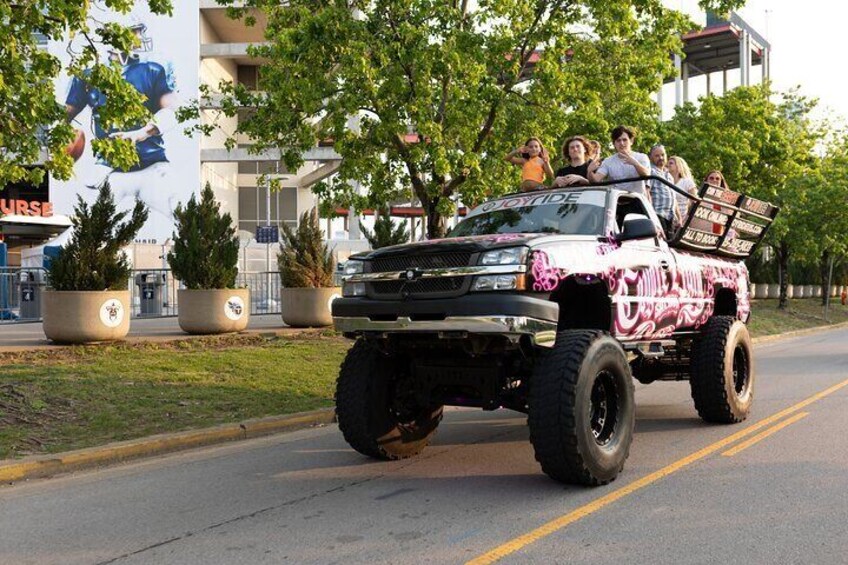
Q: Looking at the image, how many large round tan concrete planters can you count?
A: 3